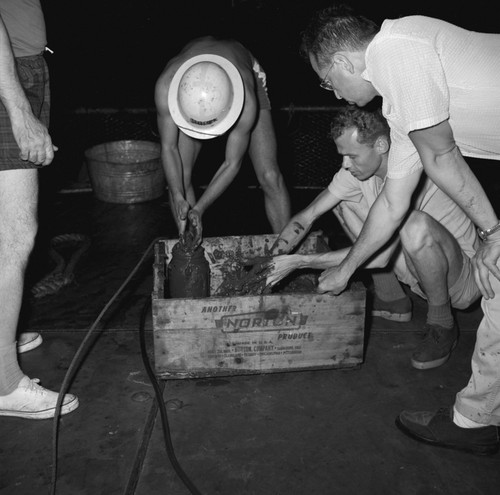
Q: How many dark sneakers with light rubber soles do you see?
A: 2